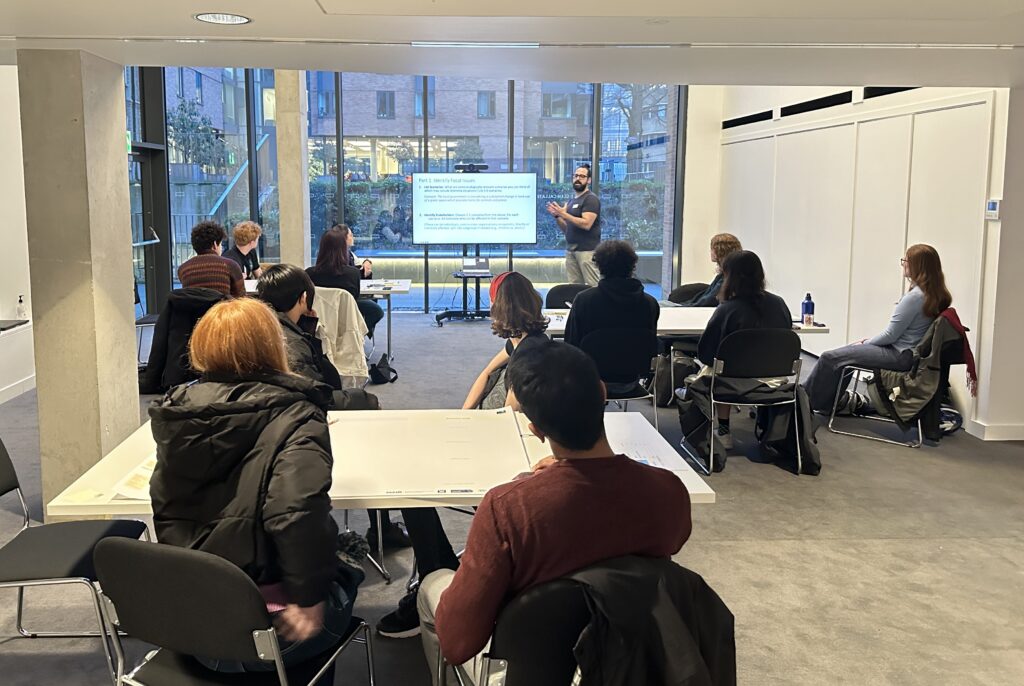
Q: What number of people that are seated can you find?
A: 12